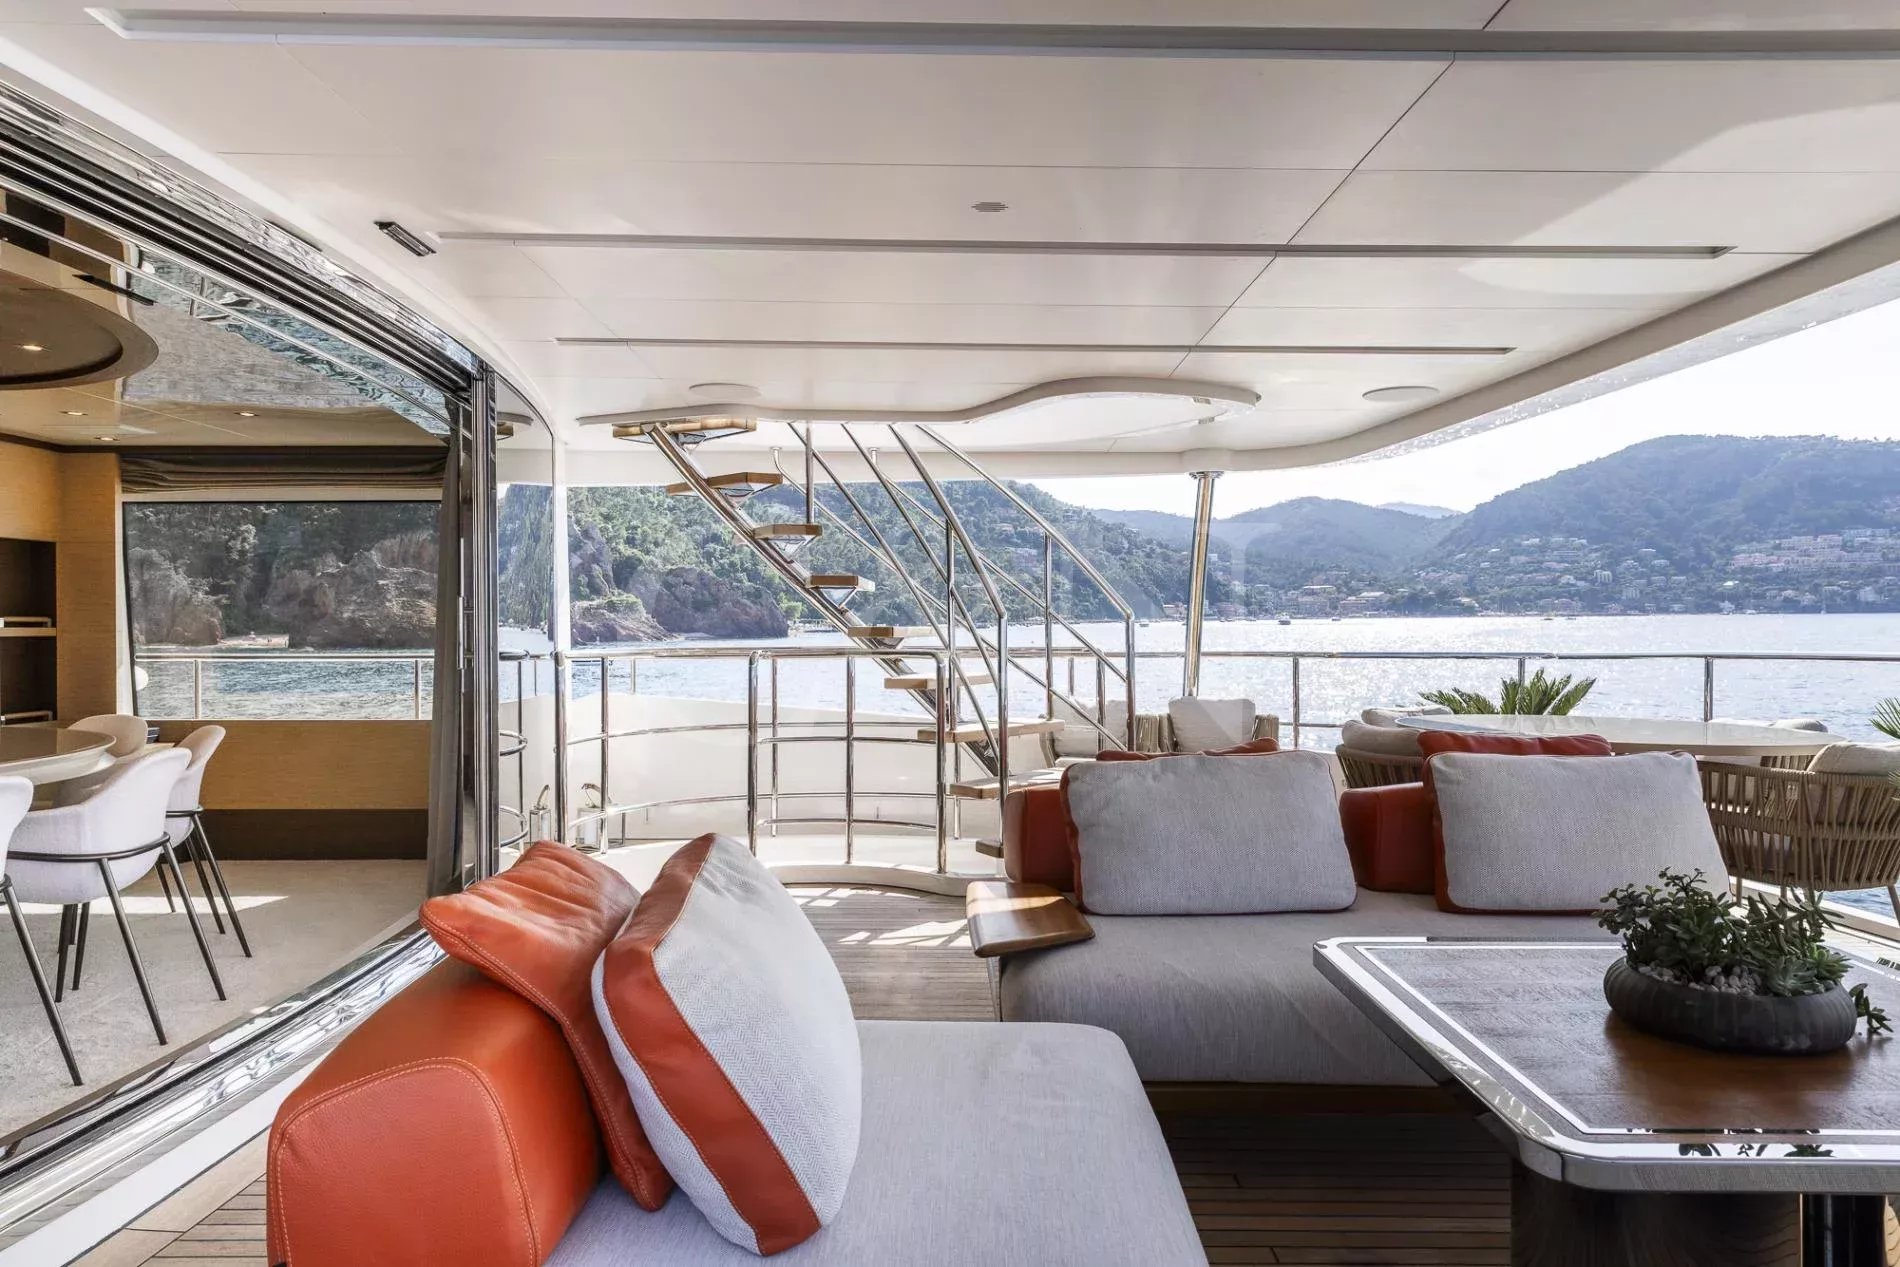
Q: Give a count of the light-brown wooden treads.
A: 9